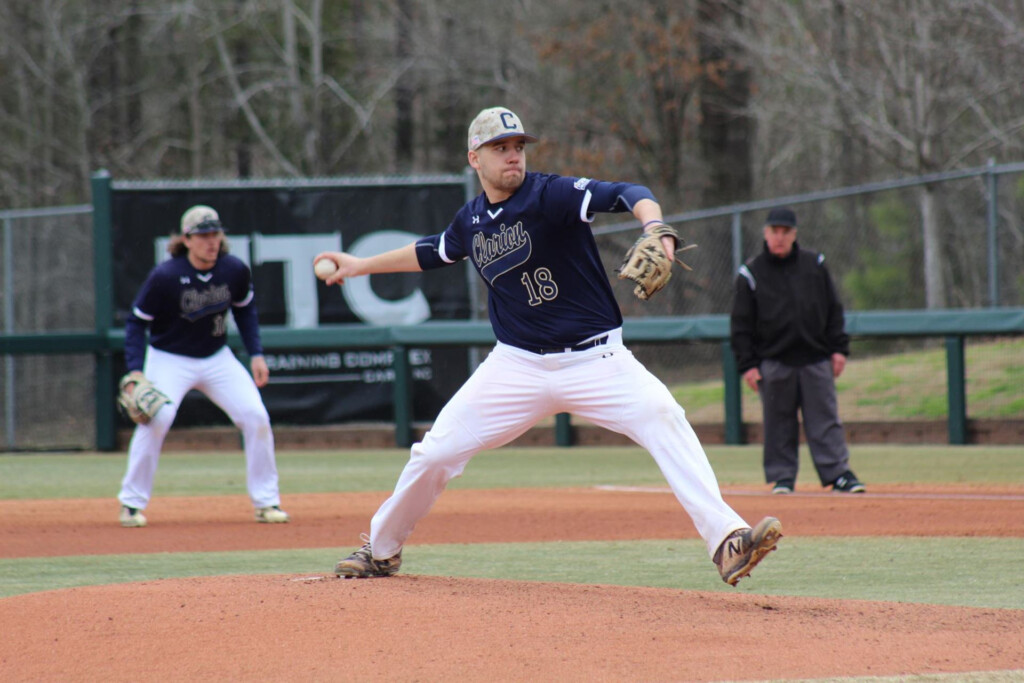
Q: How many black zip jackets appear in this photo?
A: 1